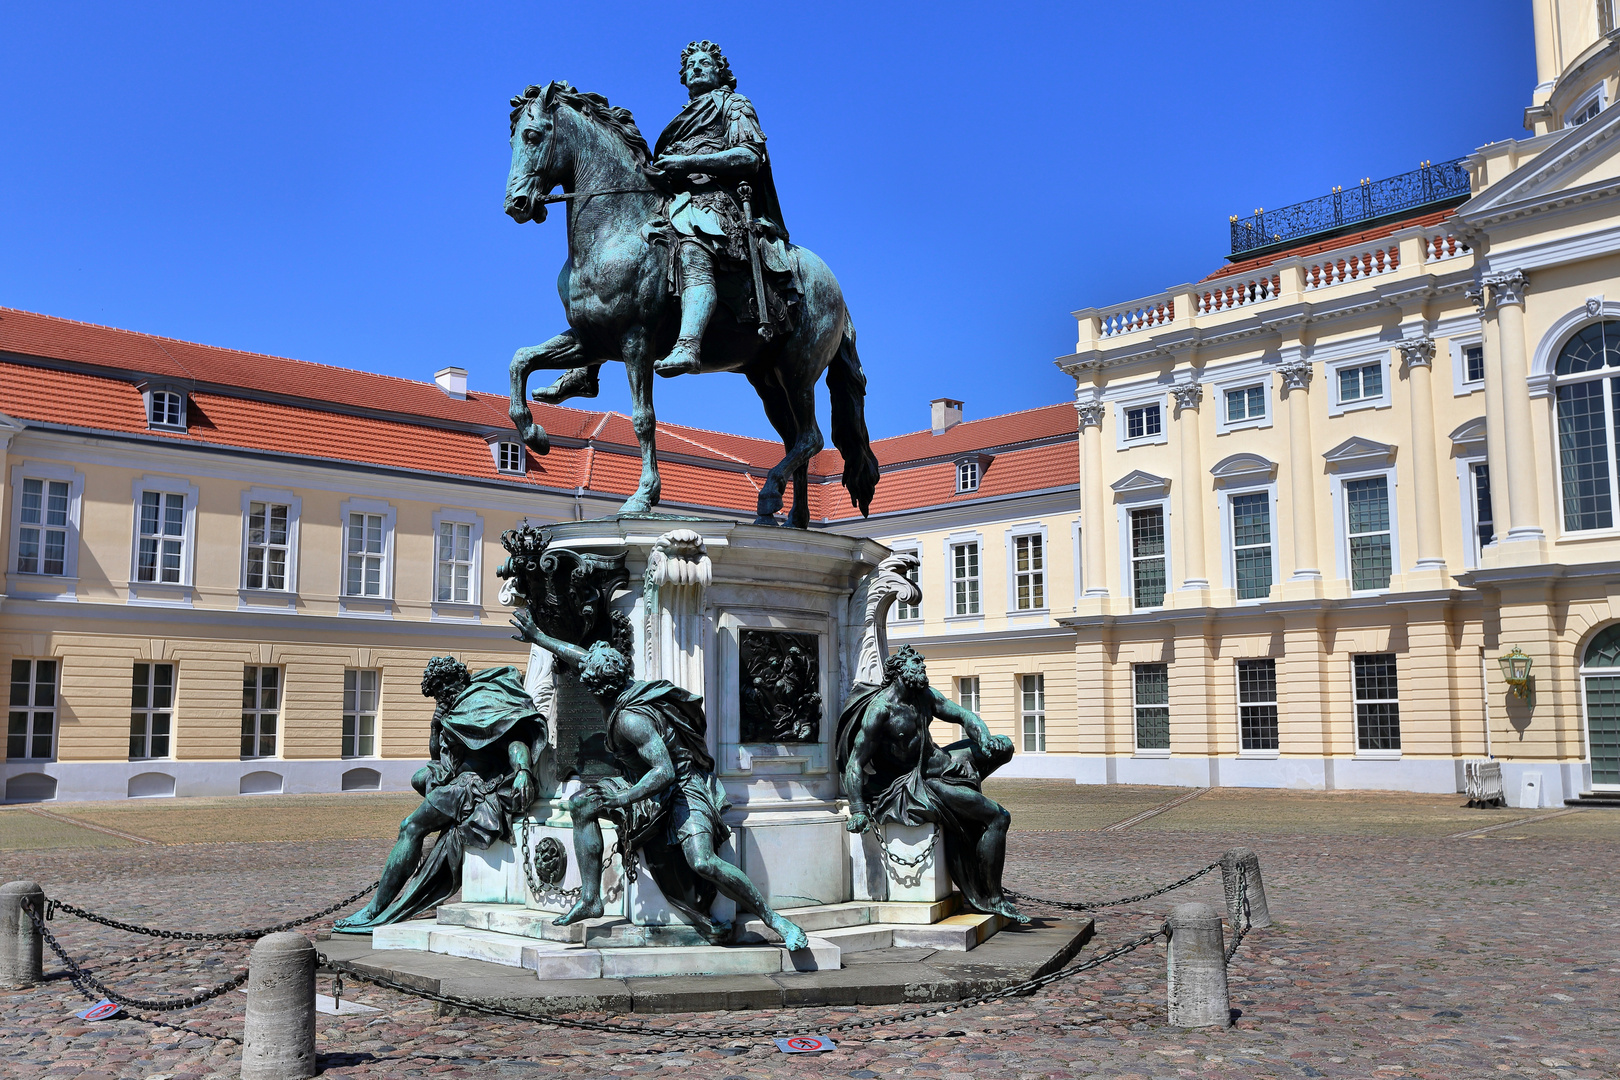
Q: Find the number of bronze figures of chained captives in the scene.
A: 3